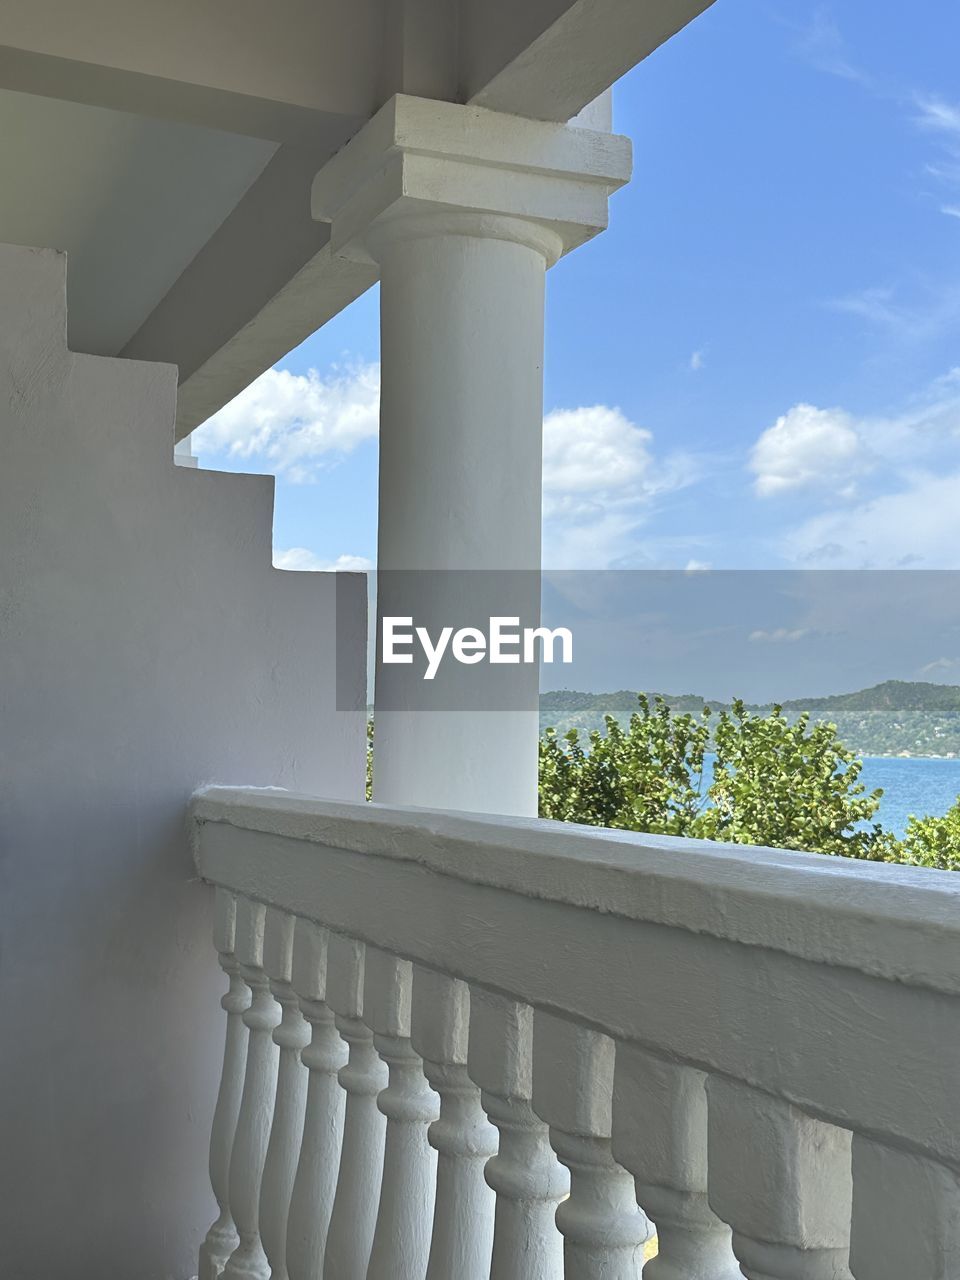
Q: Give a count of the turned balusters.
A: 12